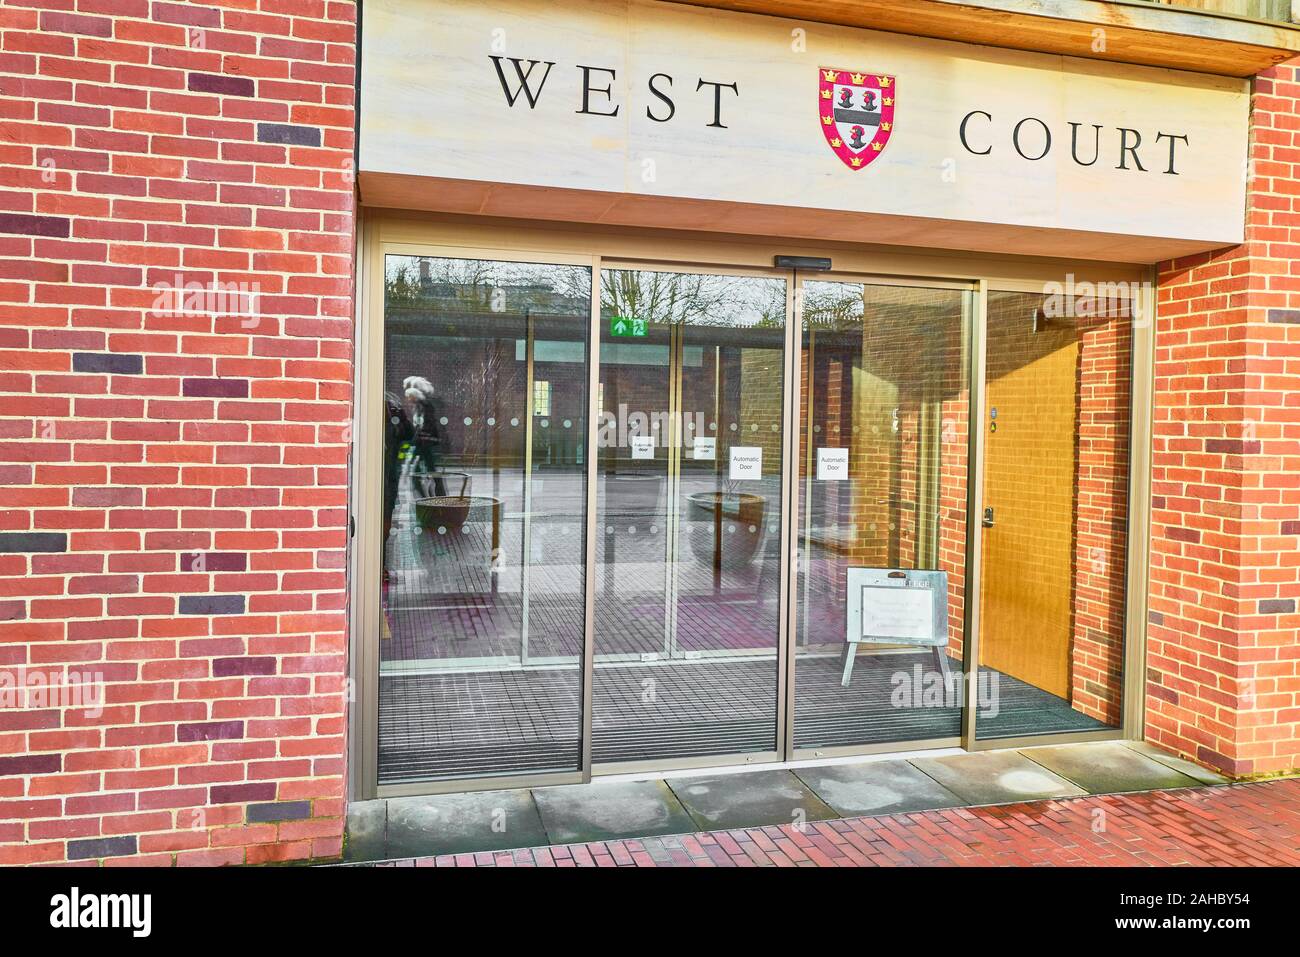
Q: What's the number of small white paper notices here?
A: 4